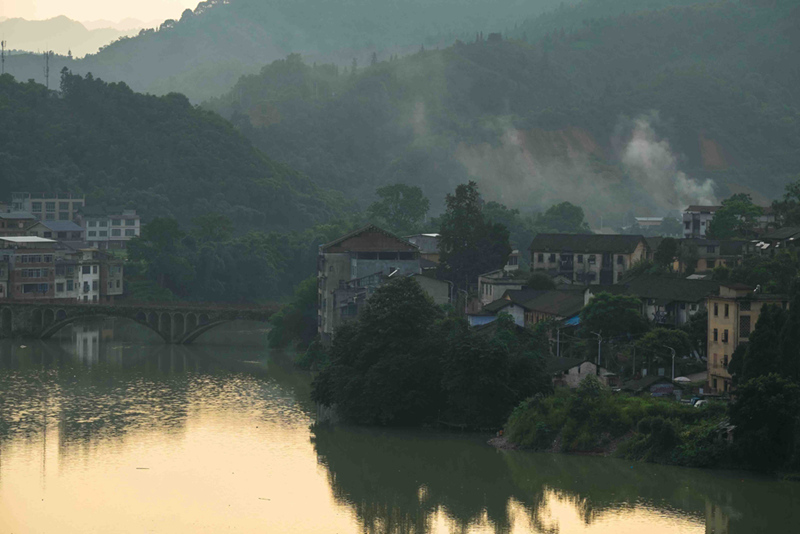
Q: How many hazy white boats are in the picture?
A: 0